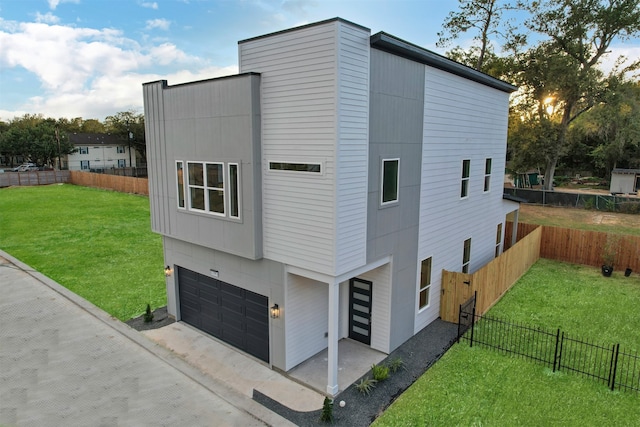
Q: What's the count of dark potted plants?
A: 2